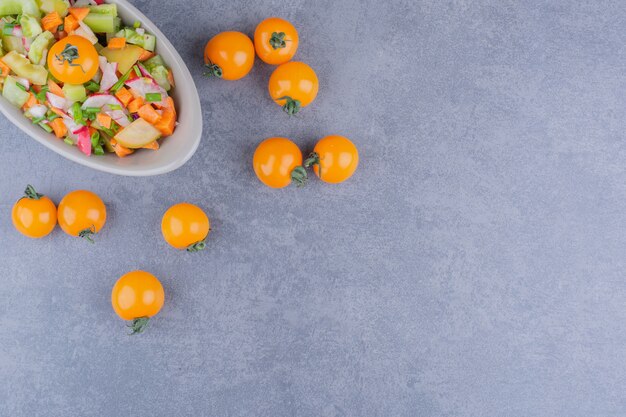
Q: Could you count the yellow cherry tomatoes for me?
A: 10